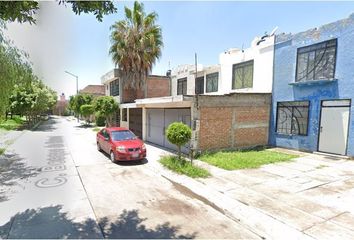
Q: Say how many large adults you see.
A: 0